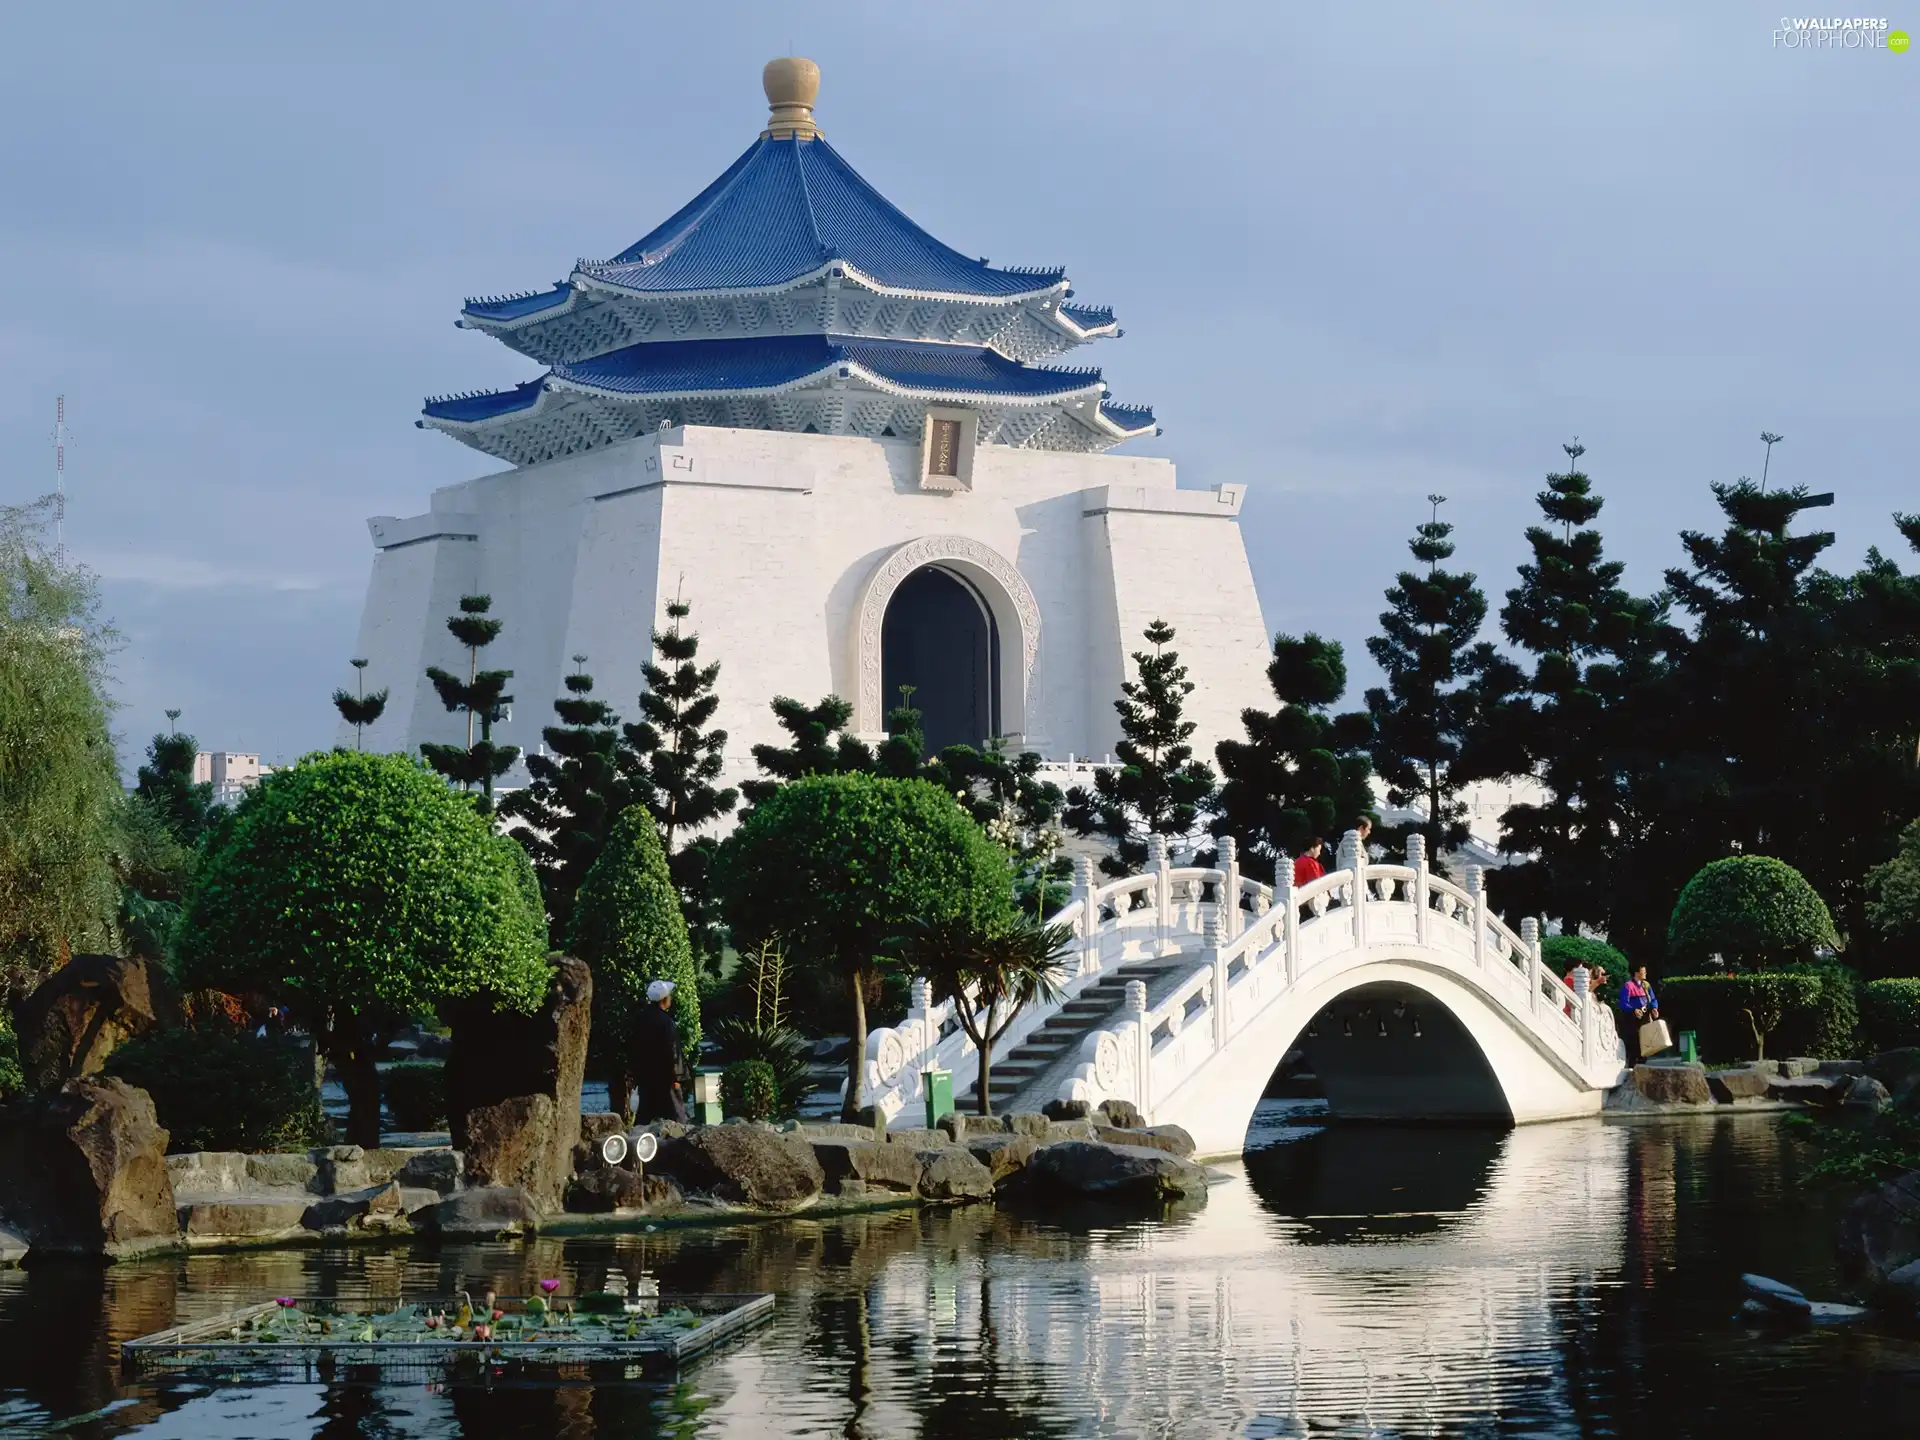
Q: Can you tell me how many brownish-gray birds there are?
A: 0